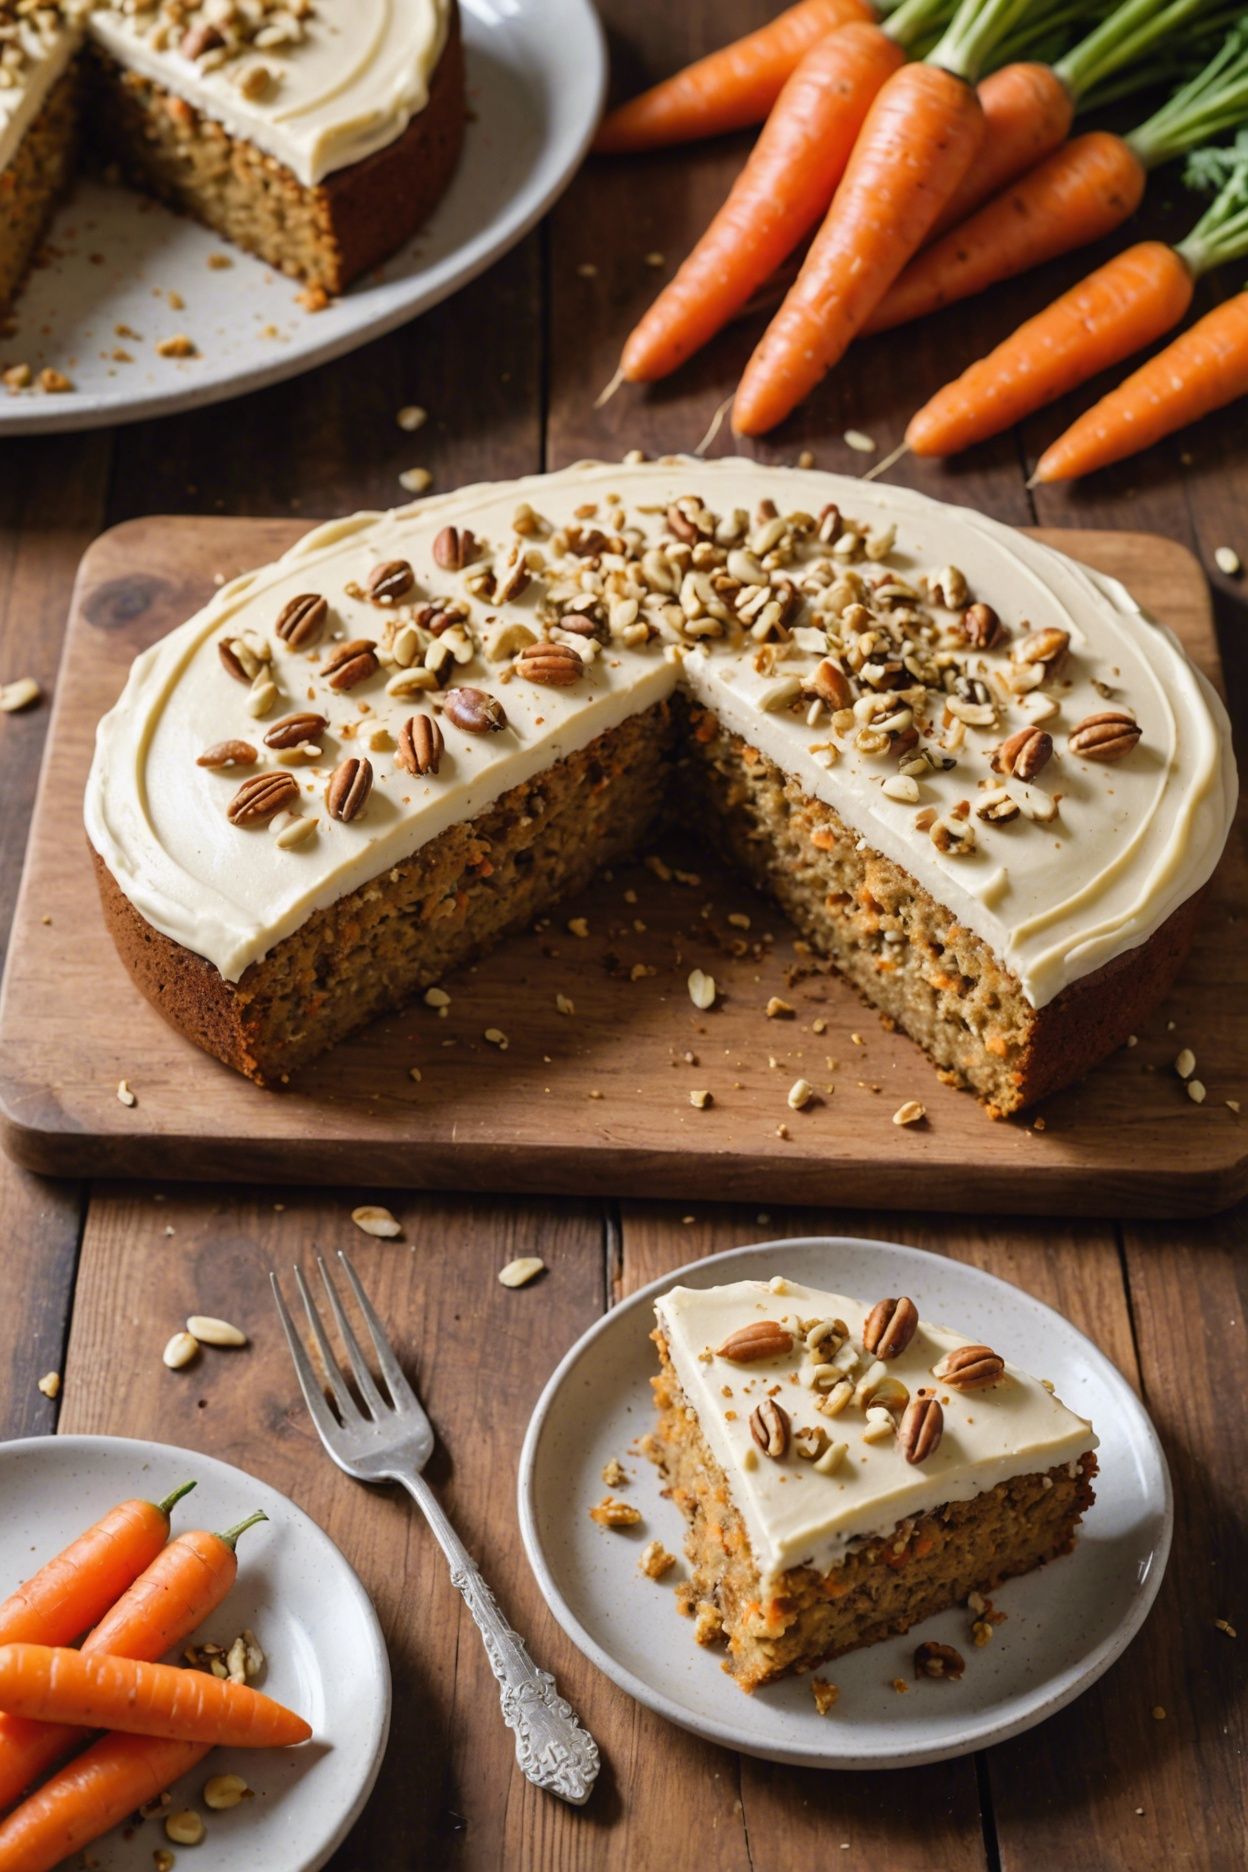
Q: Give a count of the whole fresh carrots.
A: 11